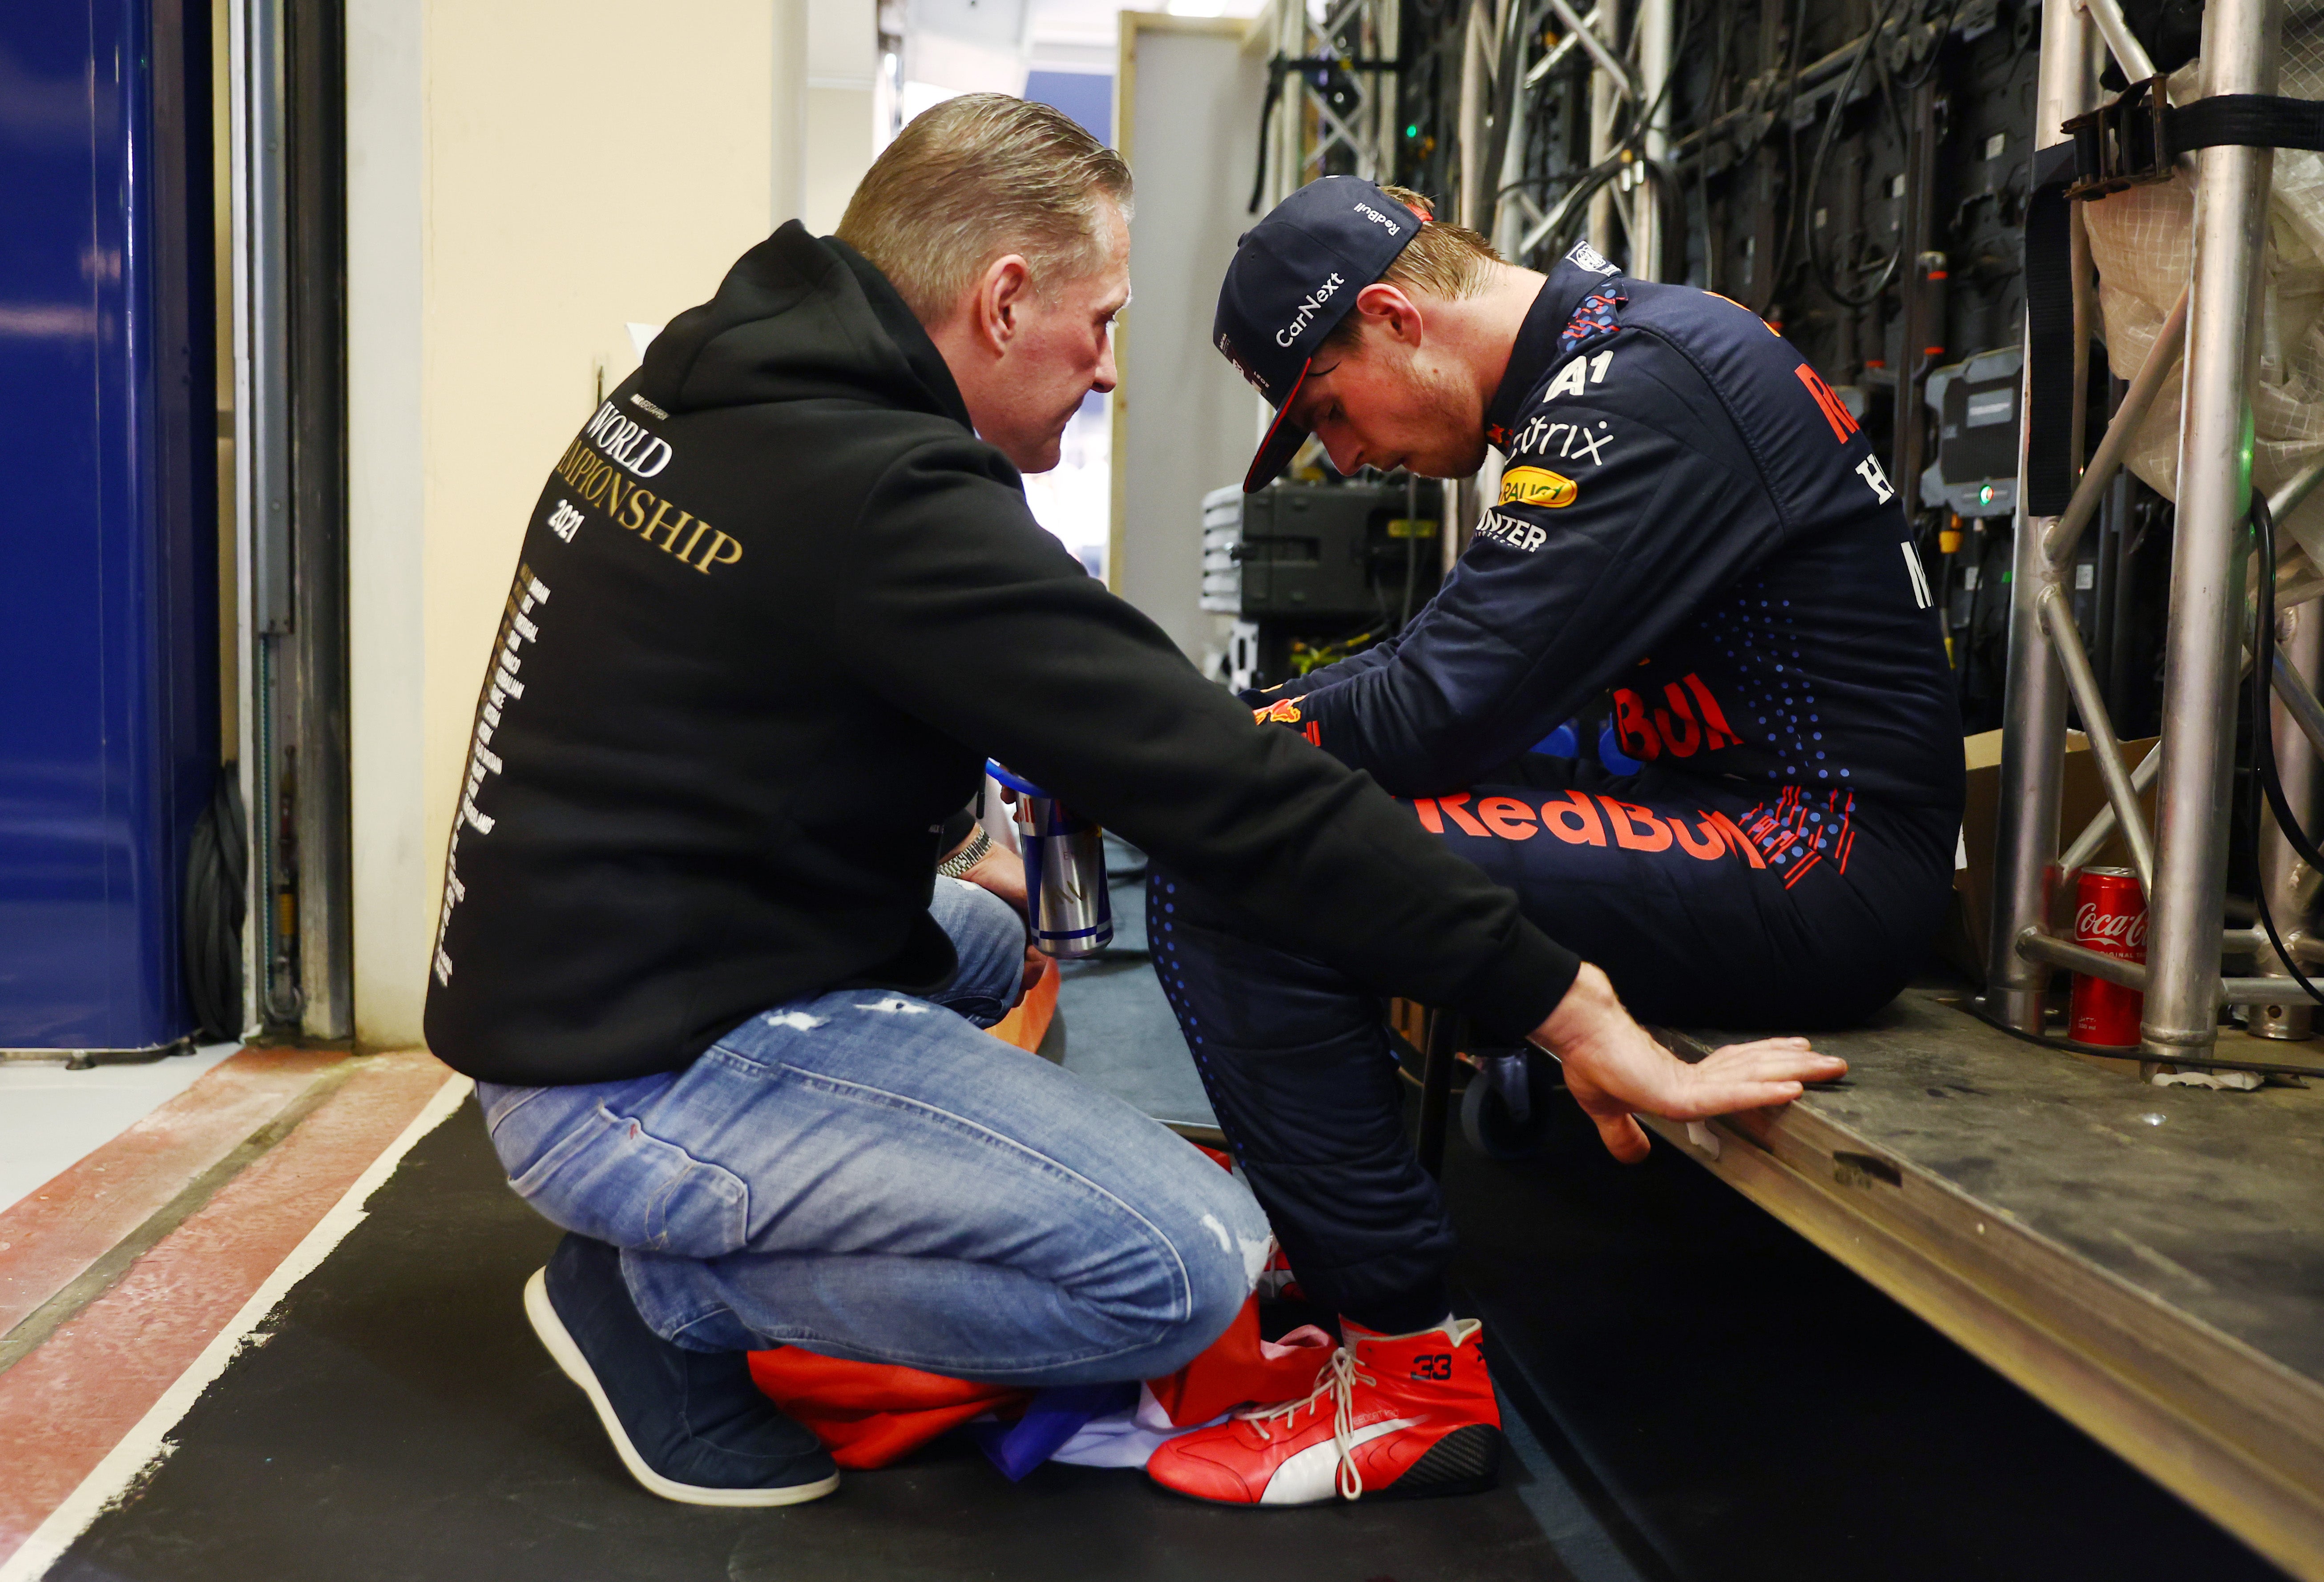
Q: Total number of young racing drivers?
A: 1